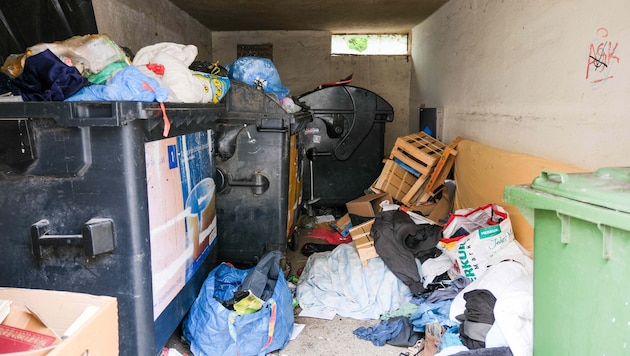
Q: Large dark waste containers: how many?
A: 3